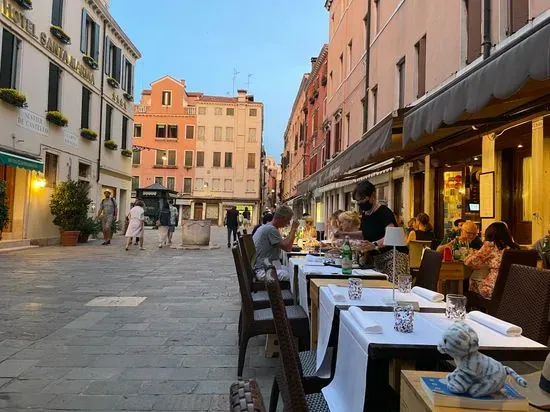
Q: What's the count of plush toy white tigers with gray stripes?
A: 1